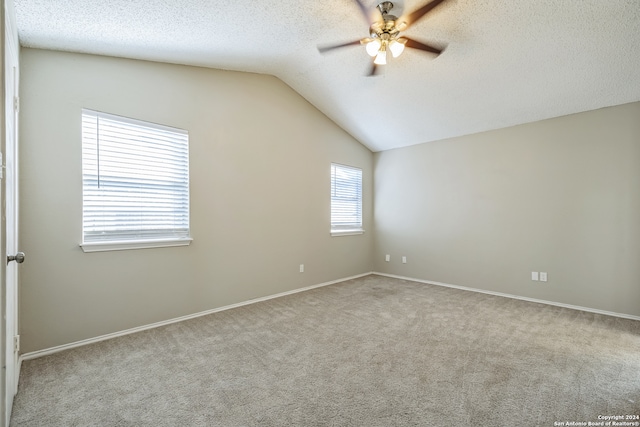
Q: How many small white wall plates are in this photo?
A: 5